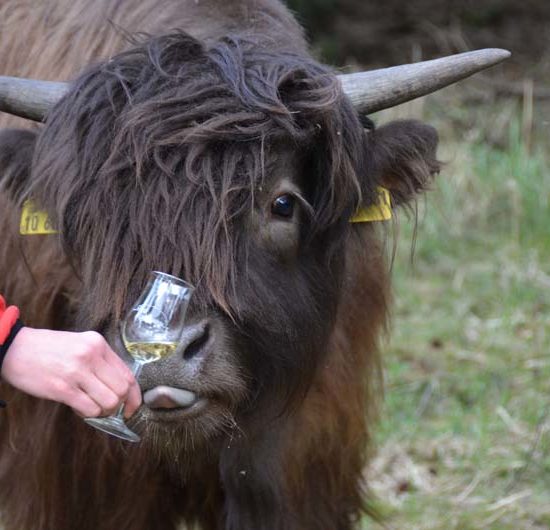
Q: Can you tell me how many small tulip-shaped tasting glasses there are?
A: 1